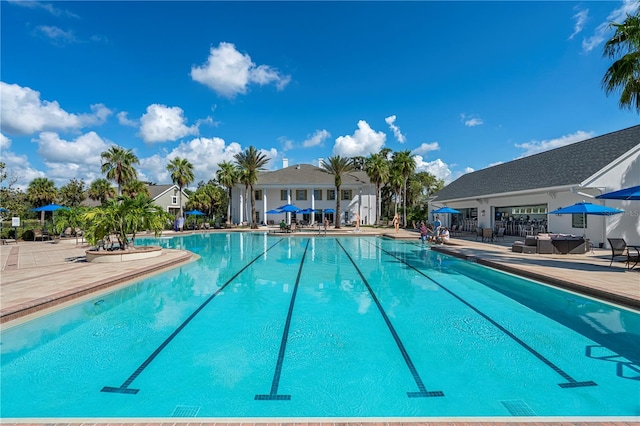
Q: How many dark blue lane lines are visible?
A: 4